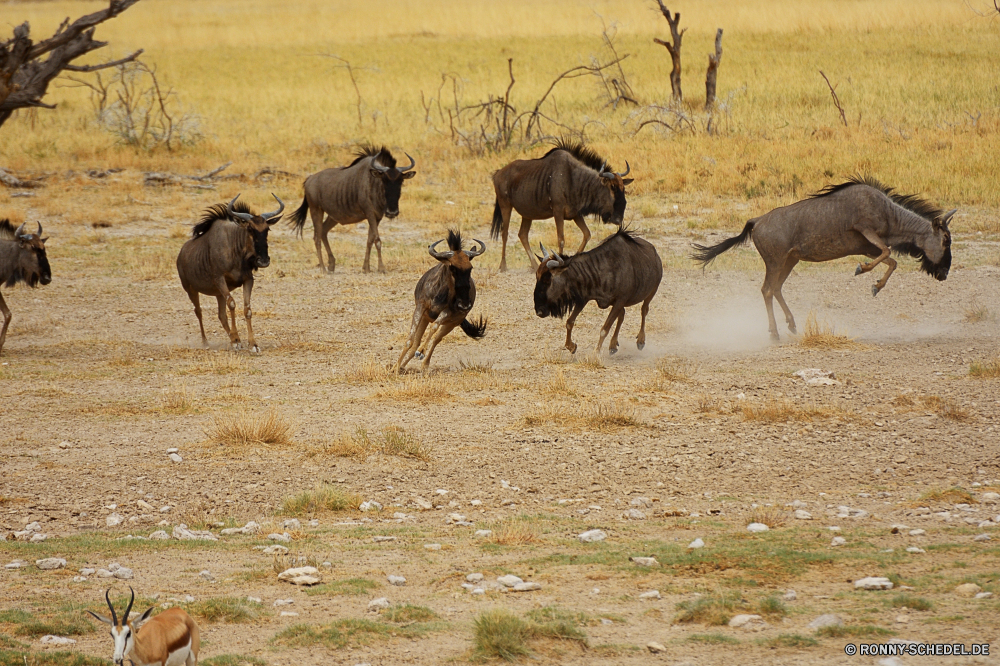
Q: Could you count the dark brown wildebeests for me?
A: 7